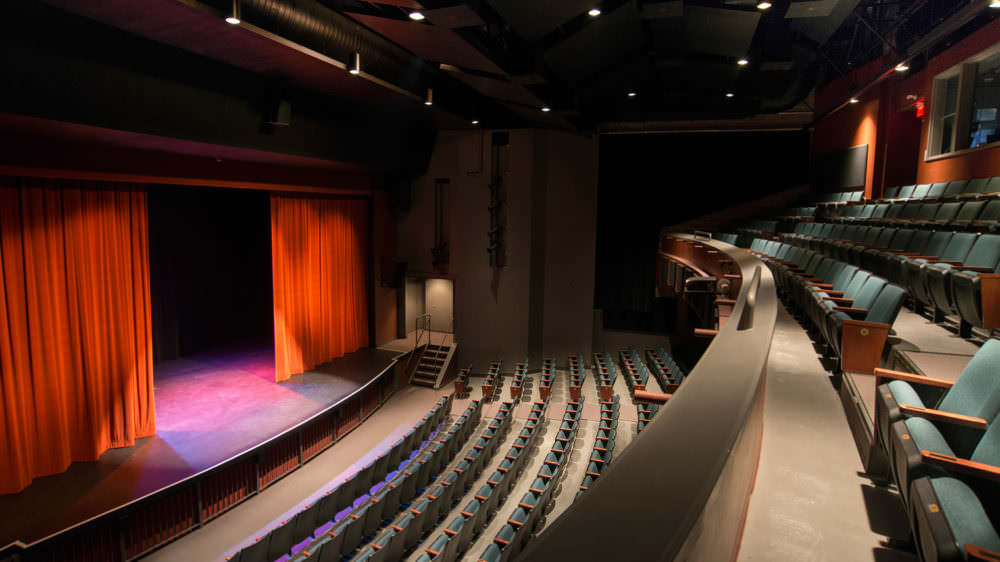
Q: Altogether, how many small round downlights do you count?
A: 14